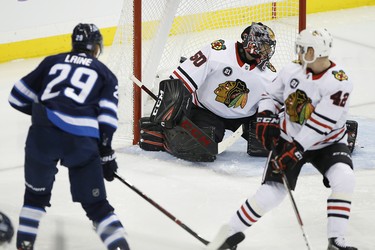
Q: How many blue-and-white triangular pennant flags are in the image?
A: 0